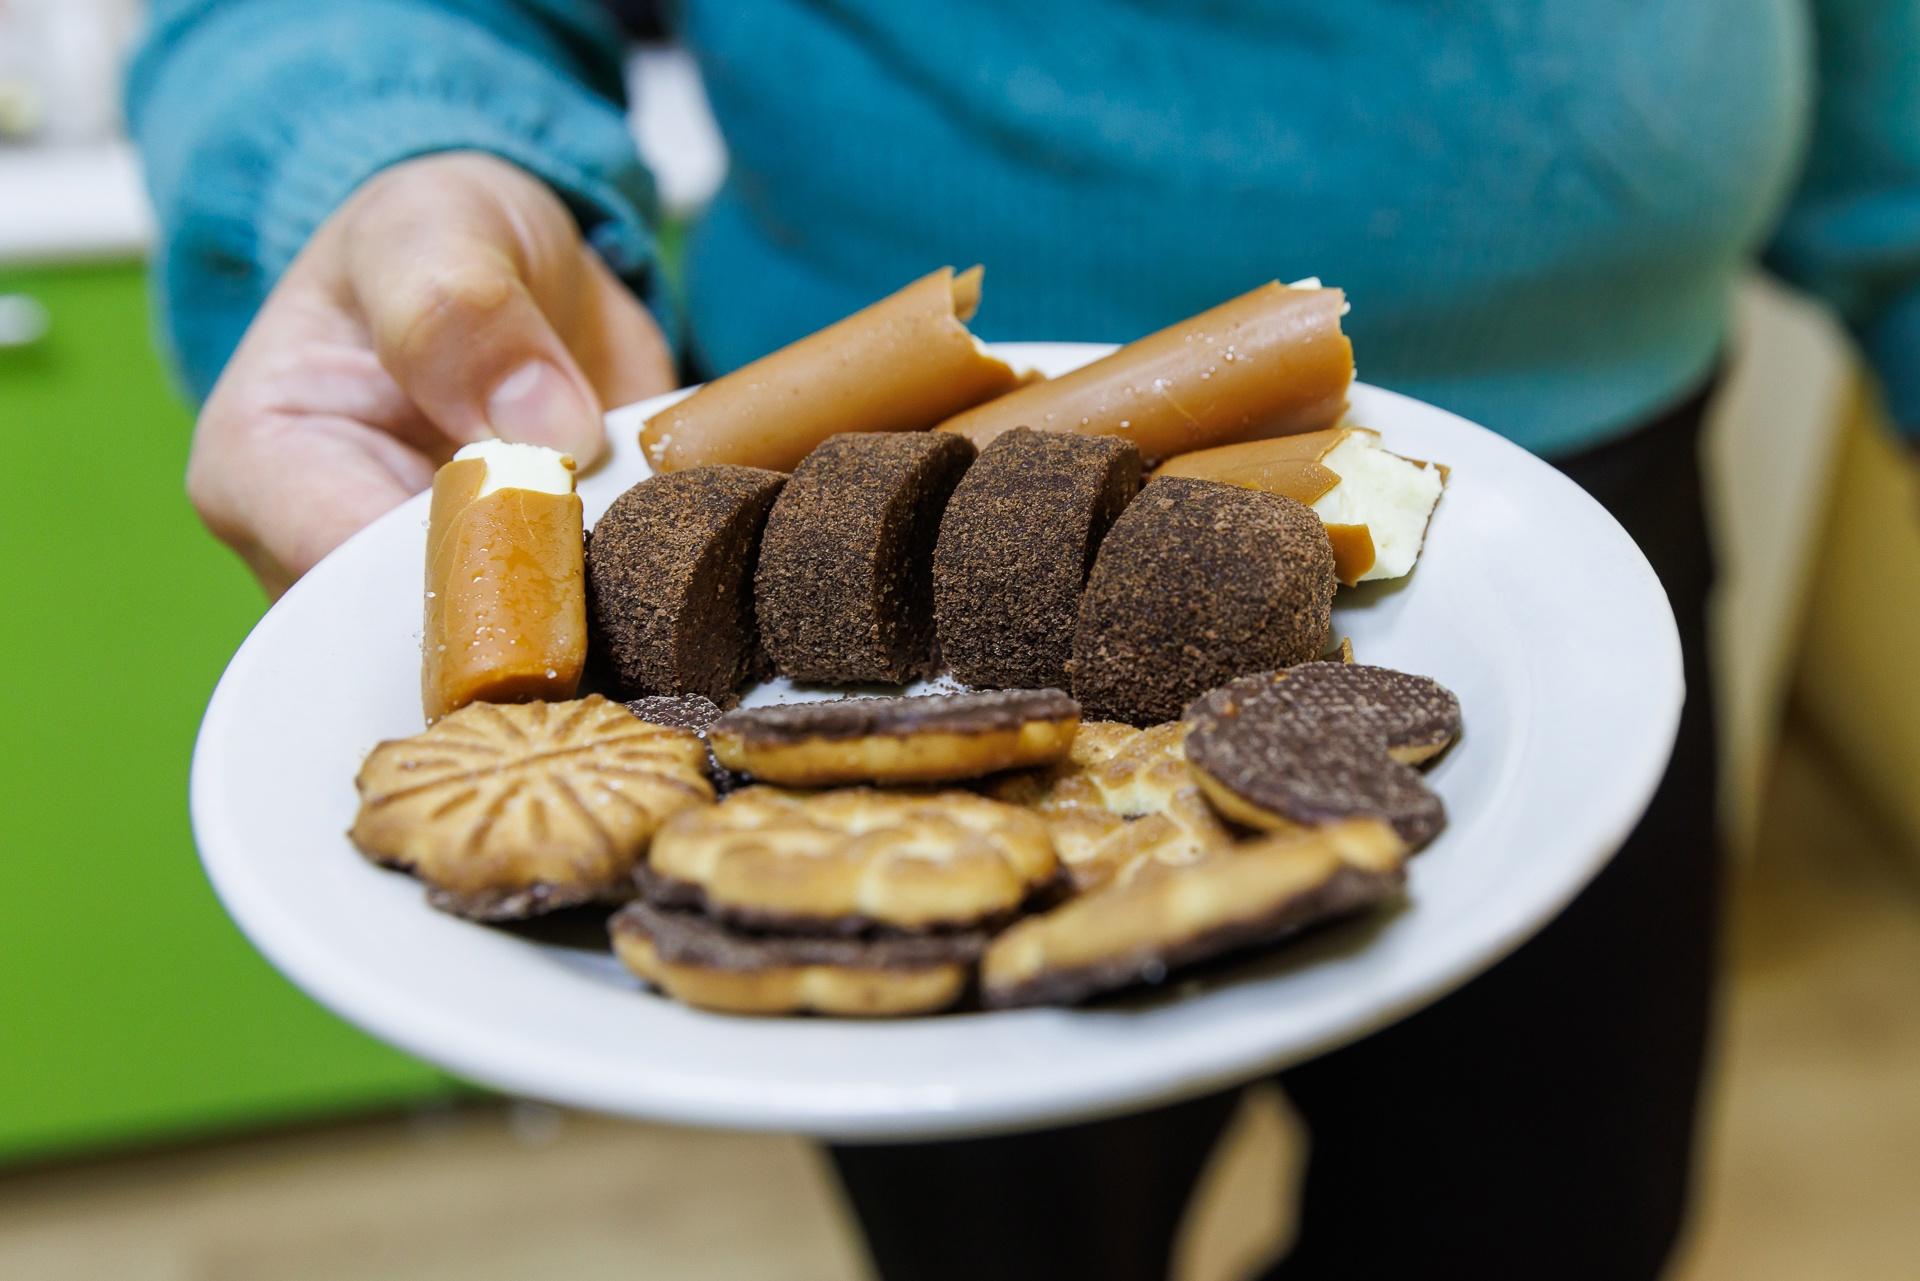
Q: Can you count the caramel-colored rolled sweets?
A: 4